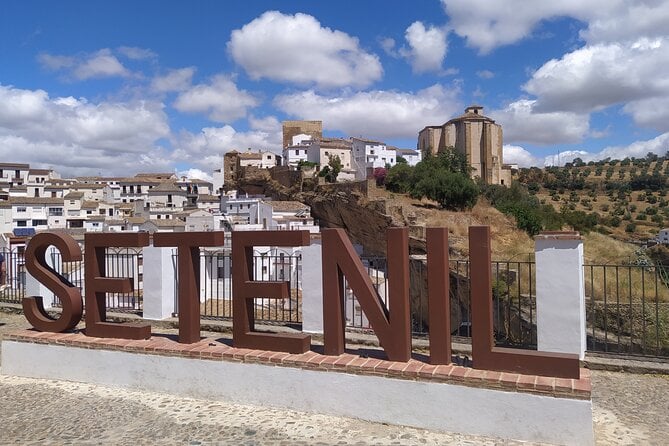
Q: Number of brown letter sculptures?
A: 7